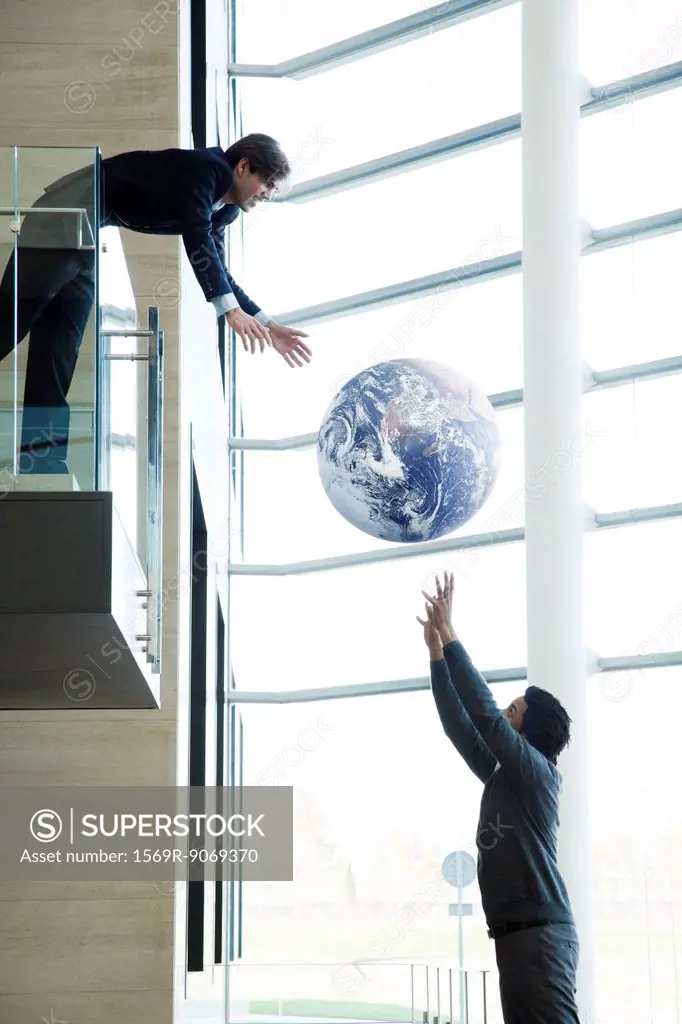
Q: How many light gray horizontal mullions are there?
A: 6